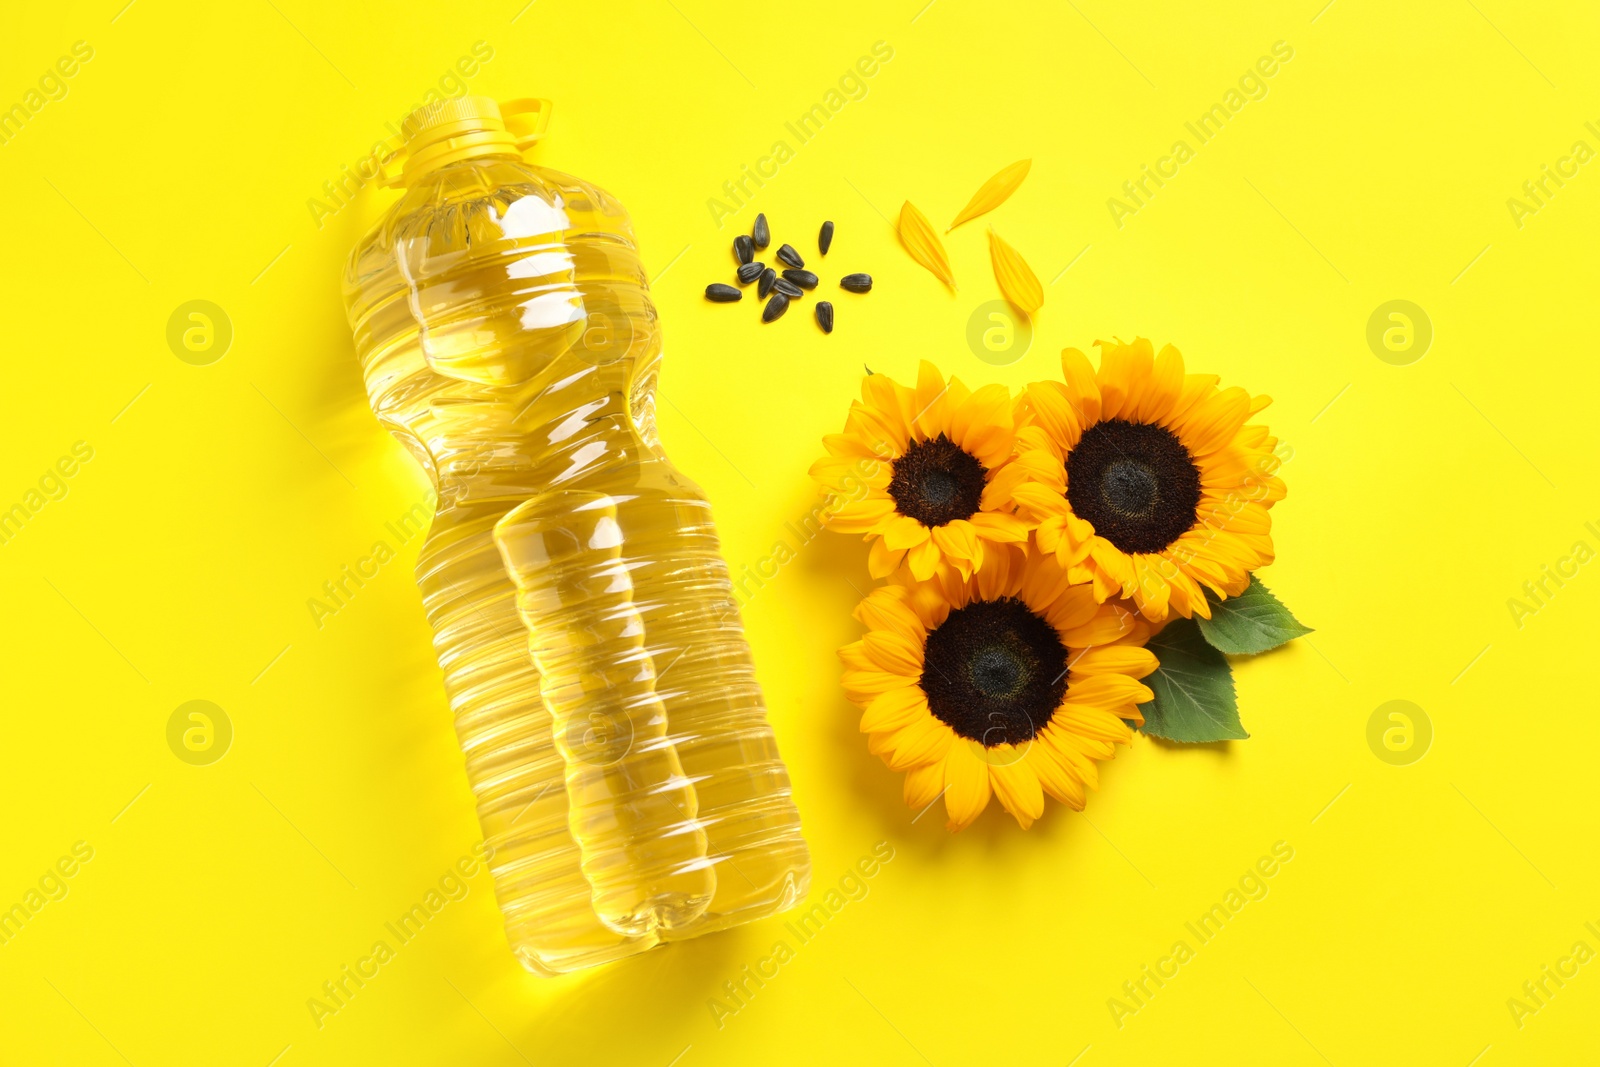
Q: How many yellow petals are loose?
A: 3